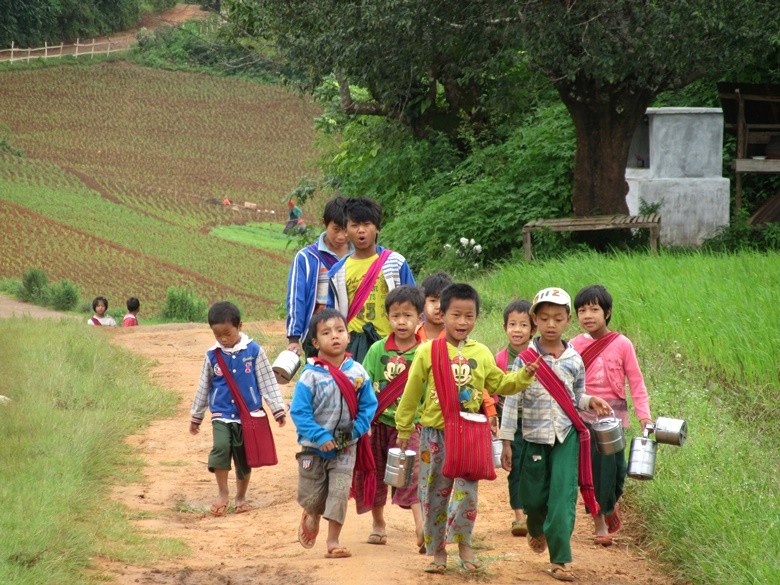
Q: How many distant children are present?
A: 2